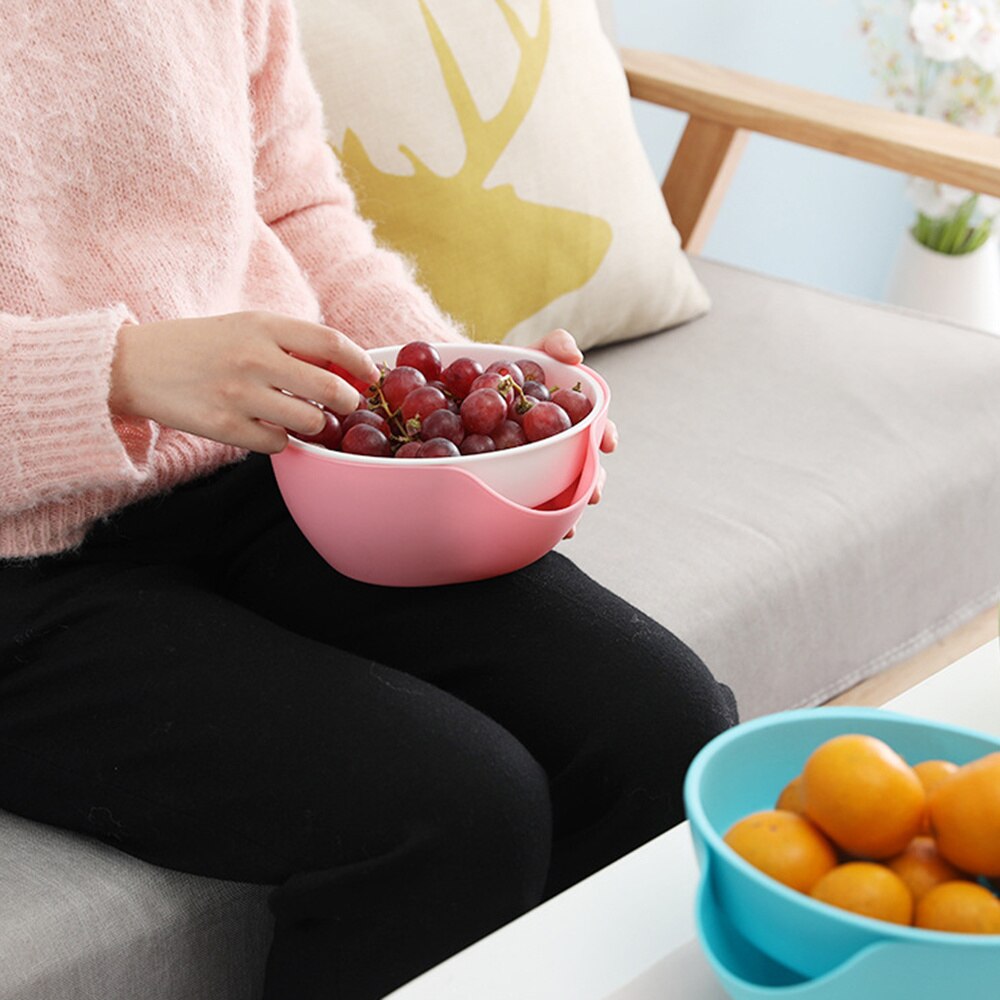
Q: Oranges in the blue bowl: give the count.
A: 8